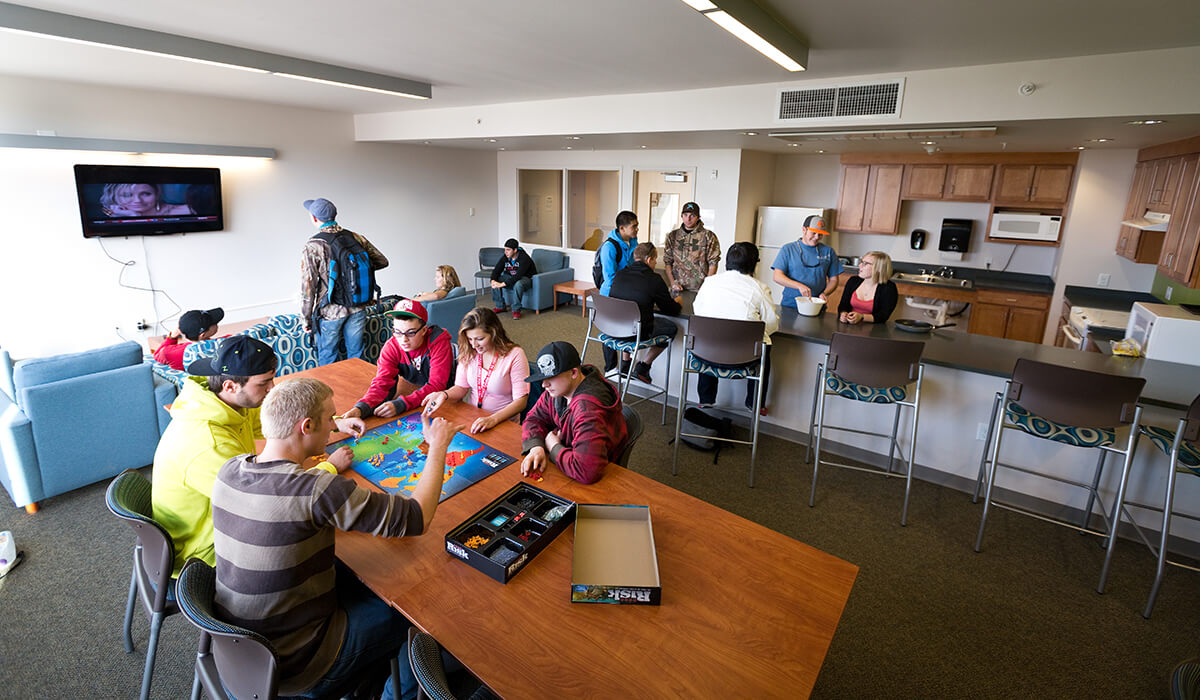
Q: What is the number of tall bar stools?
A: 5